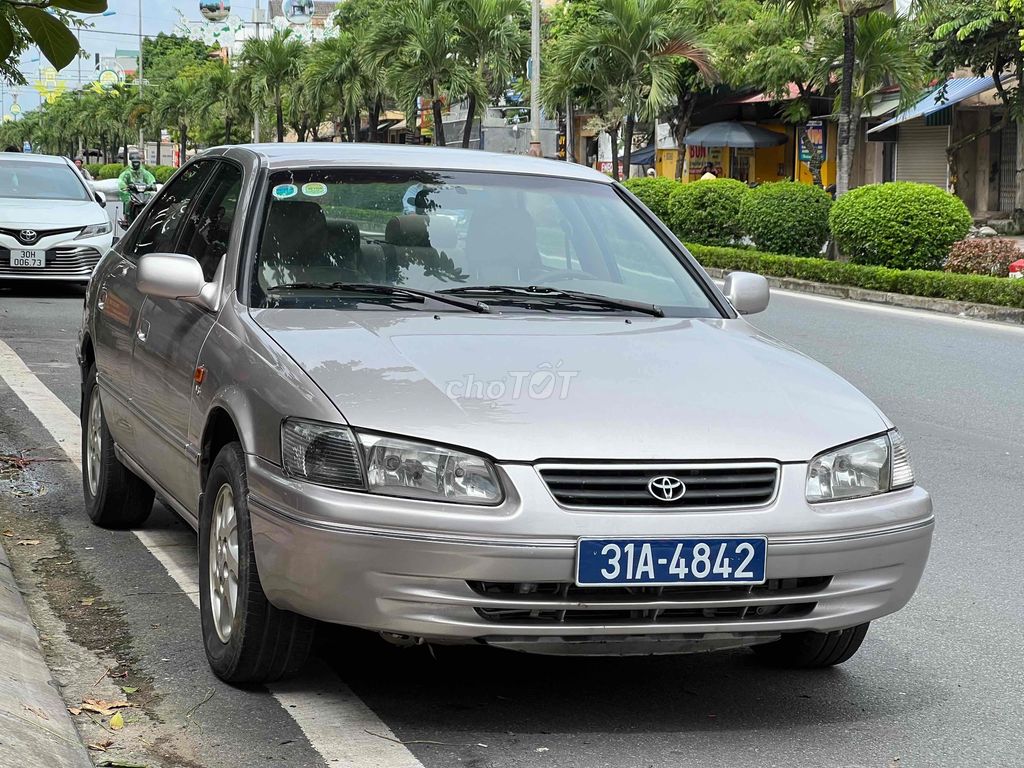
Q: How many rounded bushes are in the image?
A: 4